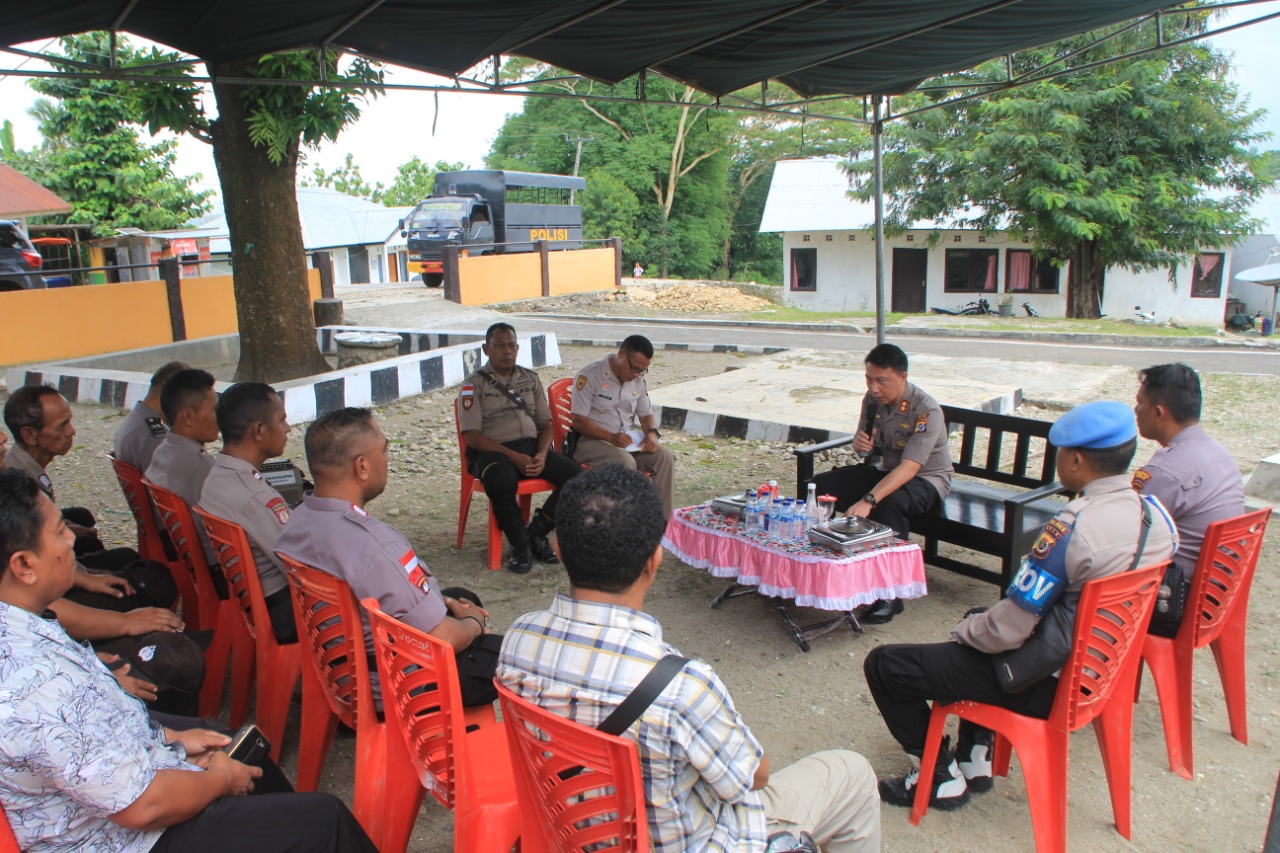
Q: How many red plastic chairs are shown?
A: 11